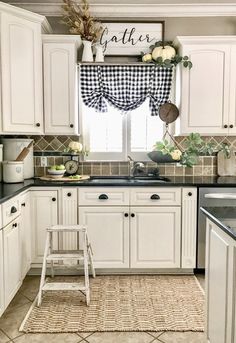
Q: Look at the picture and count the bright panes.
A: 2